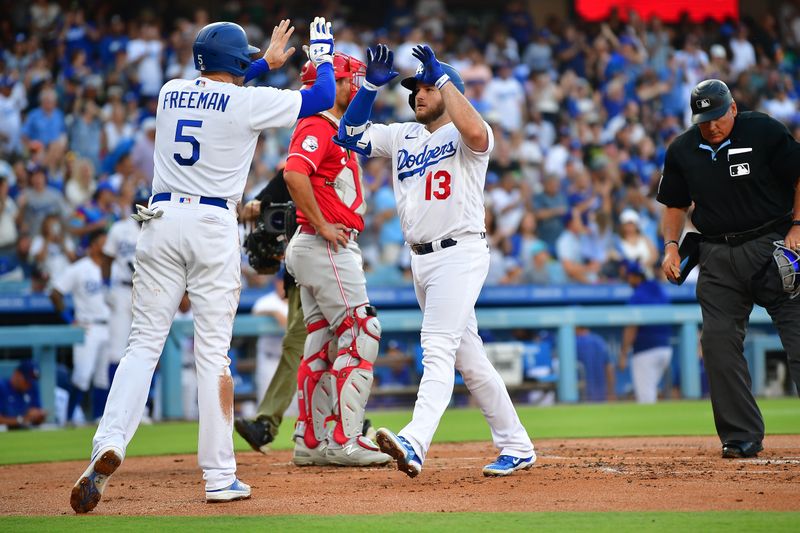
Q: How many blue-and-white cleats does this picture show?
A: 4